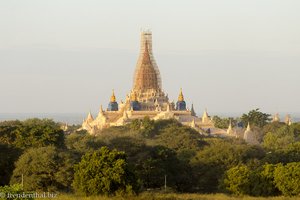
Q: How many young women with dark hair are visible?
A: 0